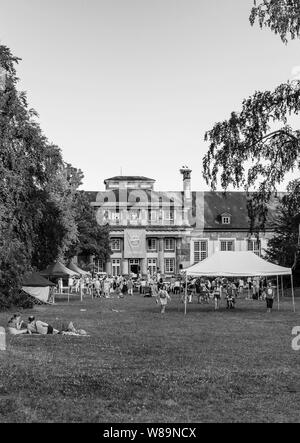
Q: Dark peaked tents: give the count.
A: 3